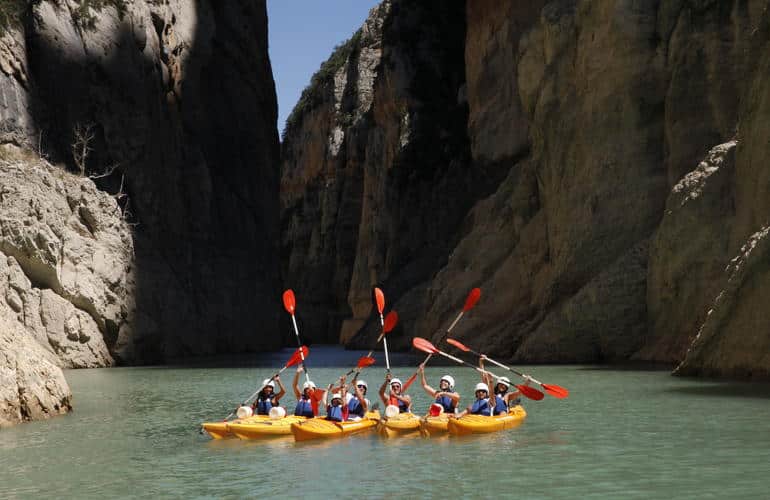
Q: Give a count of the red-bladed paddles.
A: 8